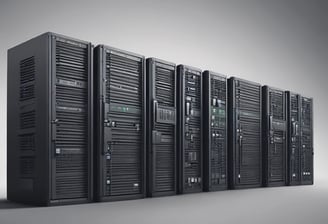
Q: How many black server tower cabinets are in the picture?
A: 9